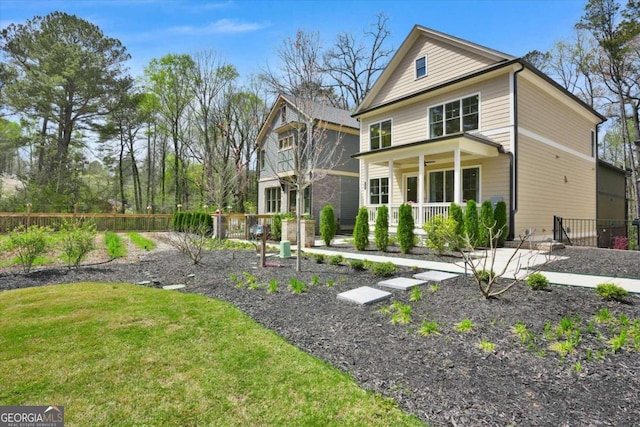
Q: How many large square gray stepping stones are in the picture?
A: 3